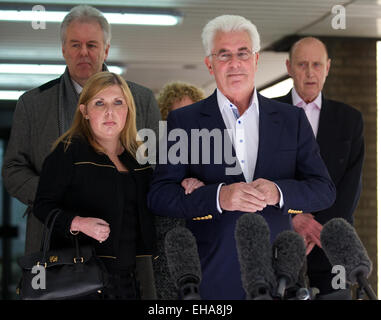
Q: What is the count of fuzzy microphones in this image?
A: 4